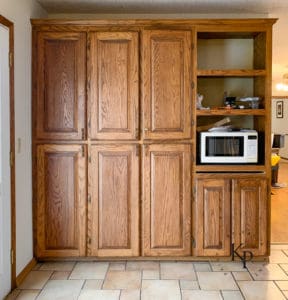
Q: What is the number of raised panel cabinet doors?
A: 8